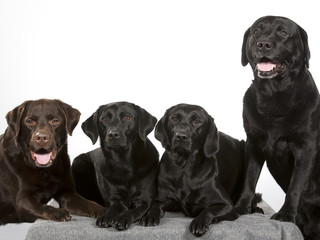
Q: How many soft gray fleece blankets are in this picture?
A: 1